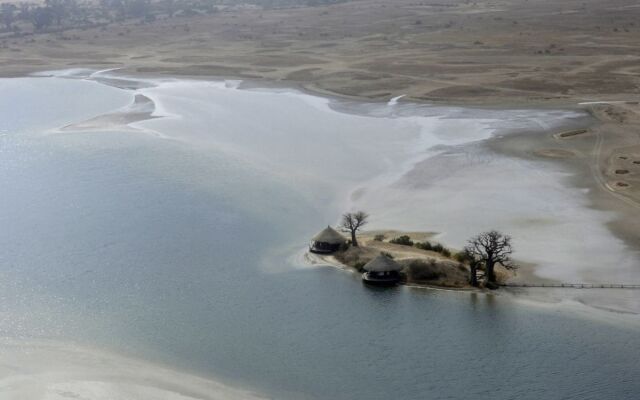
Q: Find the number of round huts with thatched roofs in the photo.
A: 2